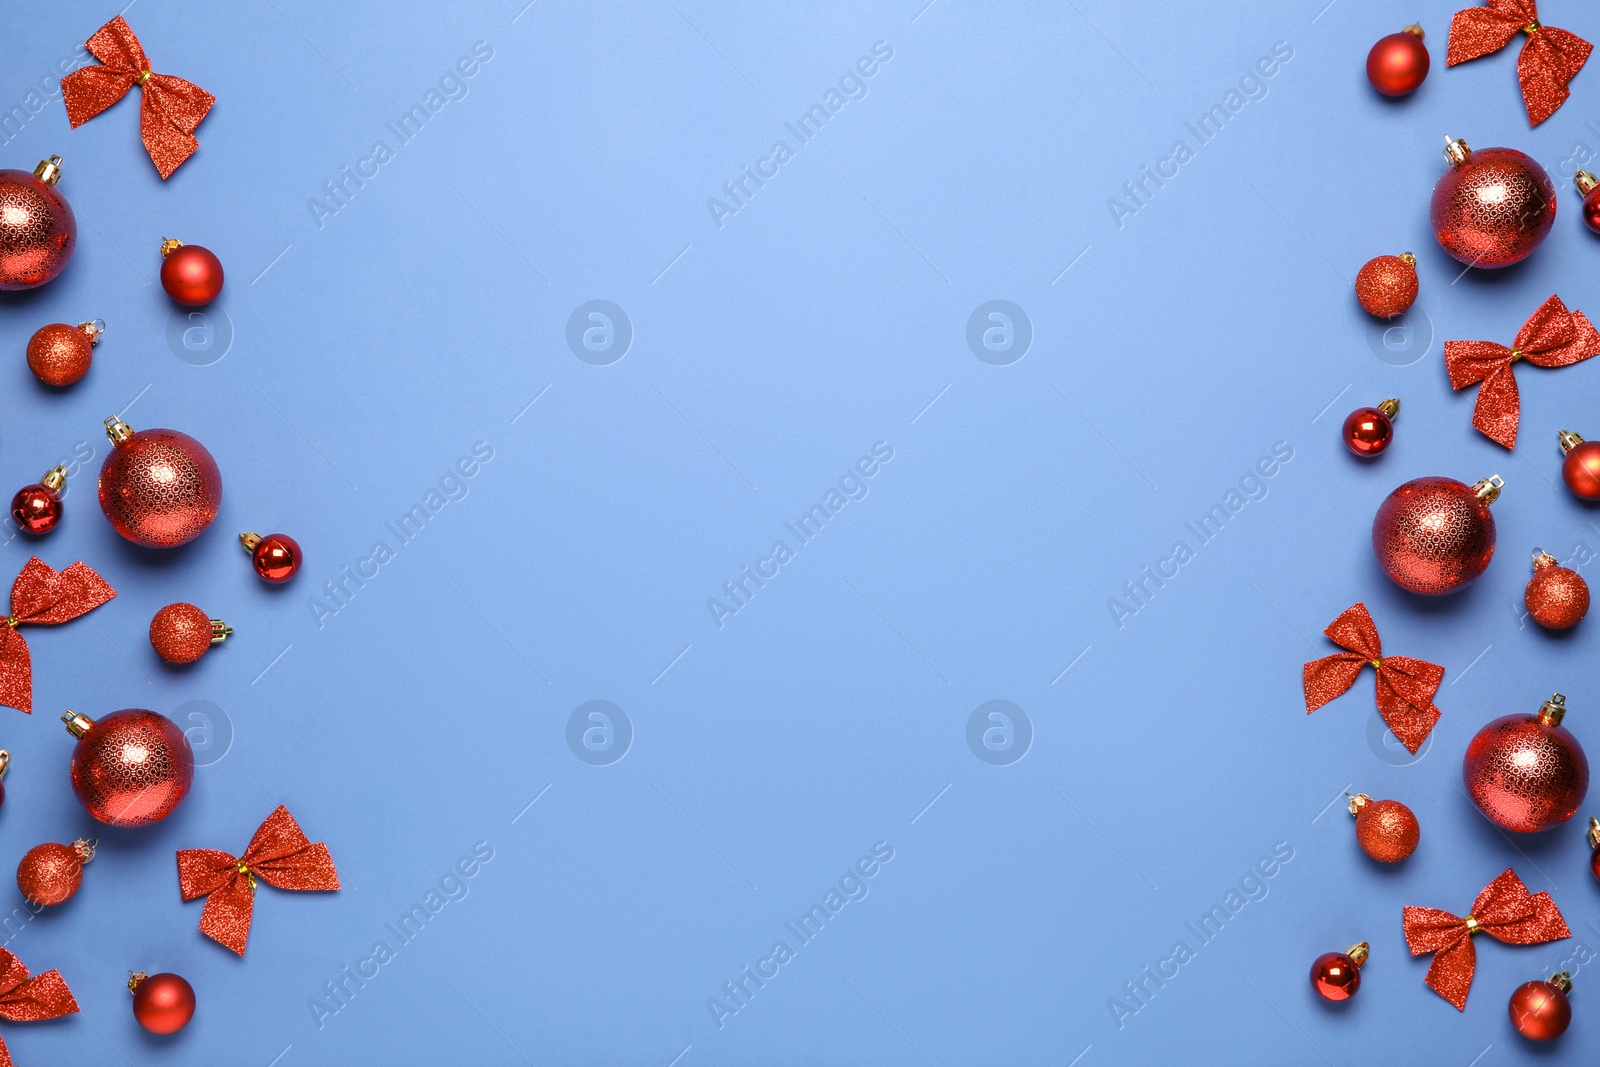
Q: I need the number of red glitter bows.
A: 8